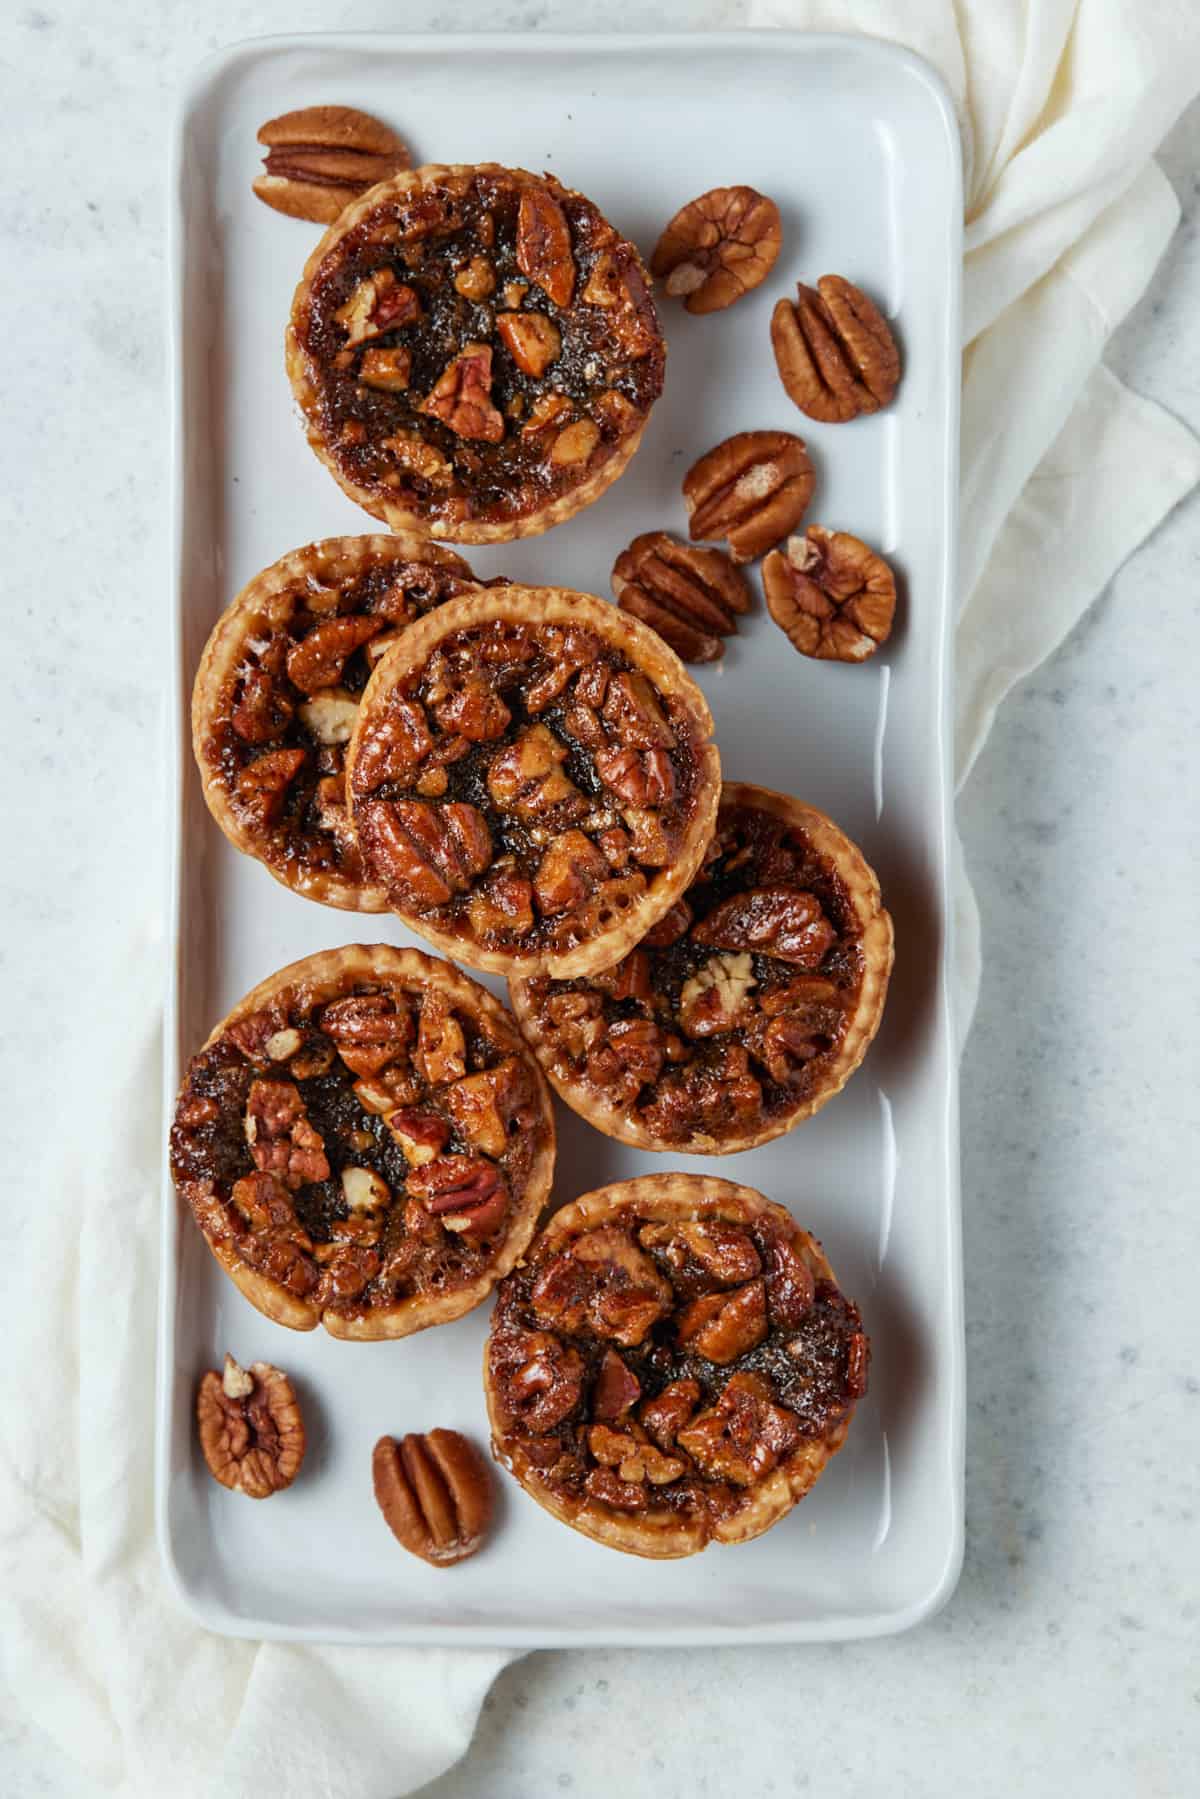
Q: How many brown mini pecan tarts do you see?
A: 6